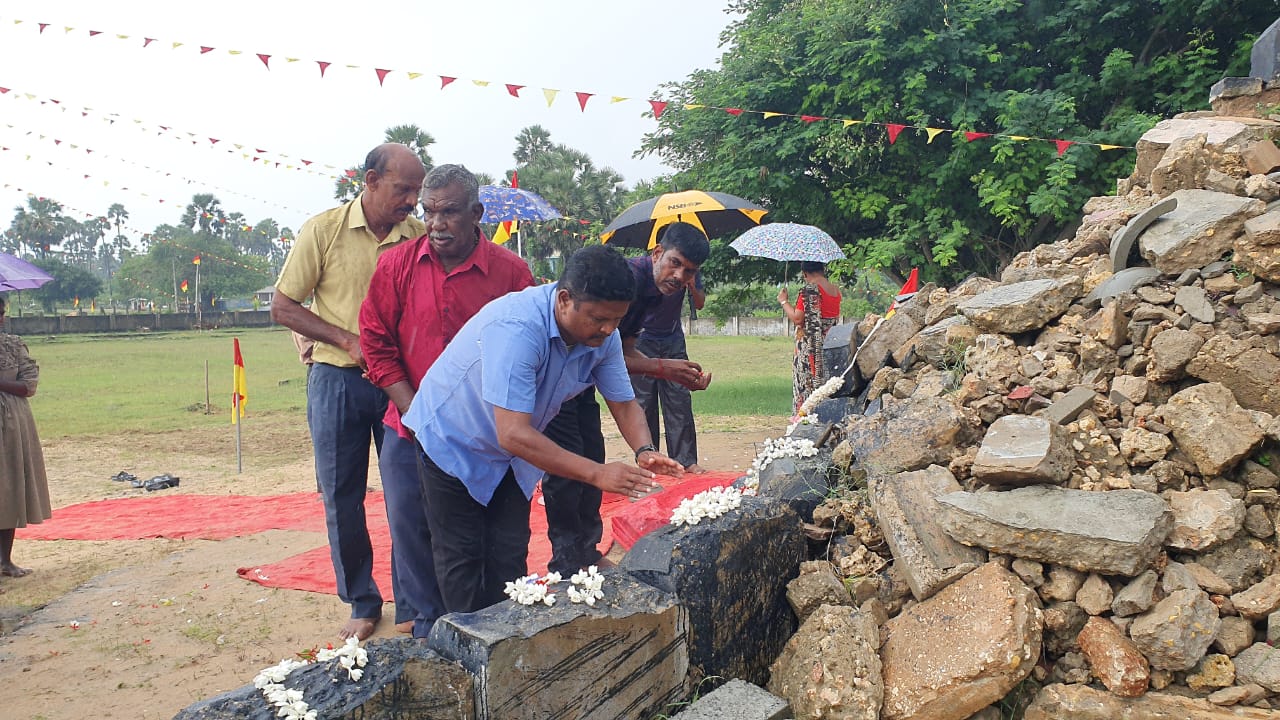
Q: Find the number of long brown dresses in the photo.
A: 1